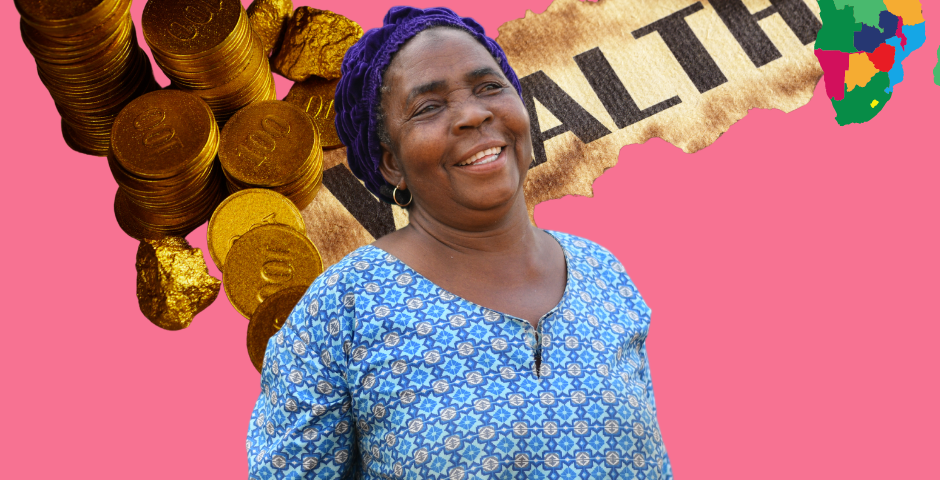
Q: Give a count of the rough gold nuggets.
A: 3